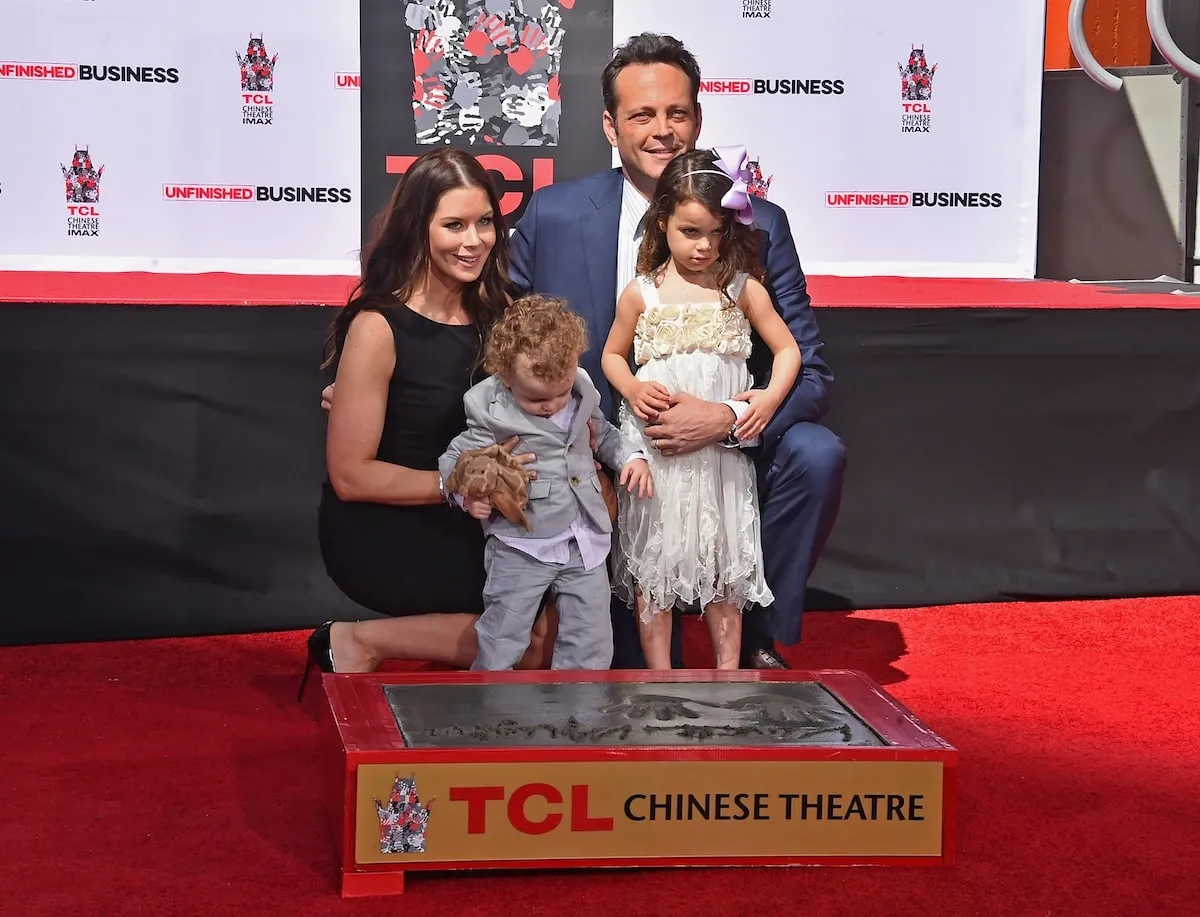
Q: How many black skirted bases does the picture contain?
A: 1